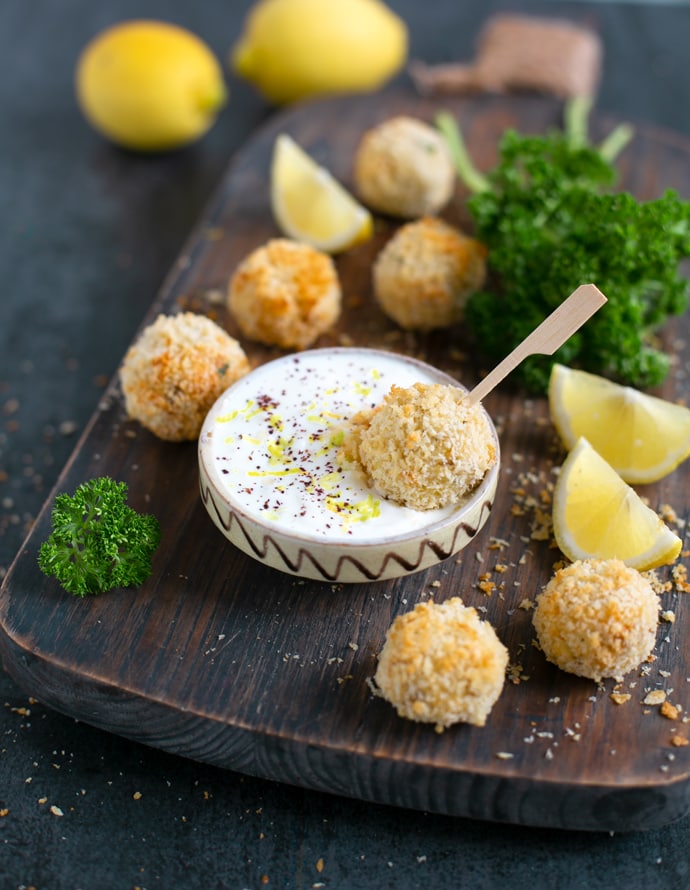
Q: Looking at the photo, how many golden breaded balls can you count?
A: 7